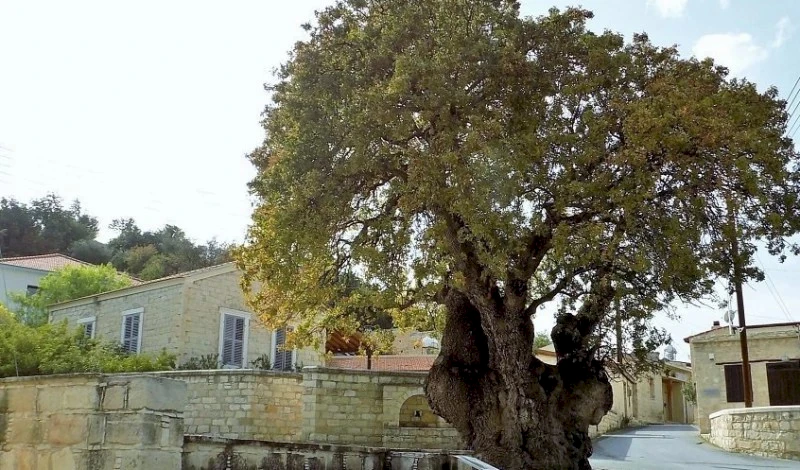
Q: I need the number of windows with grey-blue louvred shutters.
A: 4